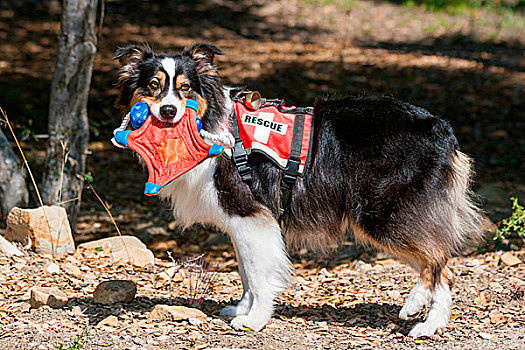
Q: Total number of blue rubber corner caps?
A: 4